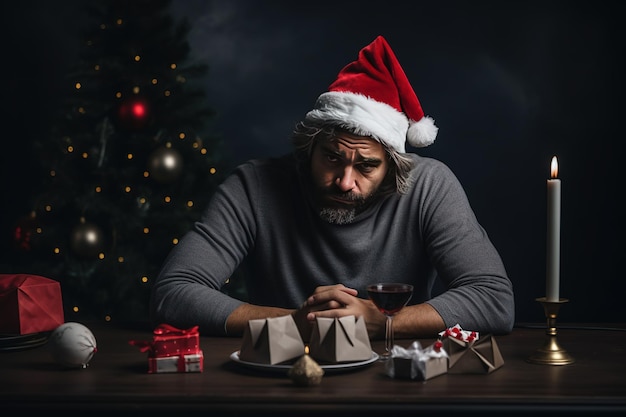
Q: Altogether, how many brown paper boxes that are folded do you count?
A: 3